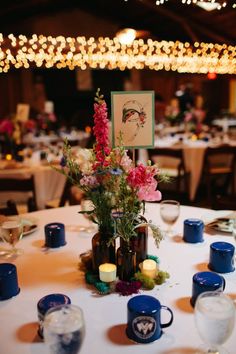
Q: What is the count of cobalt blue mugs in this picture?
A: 7